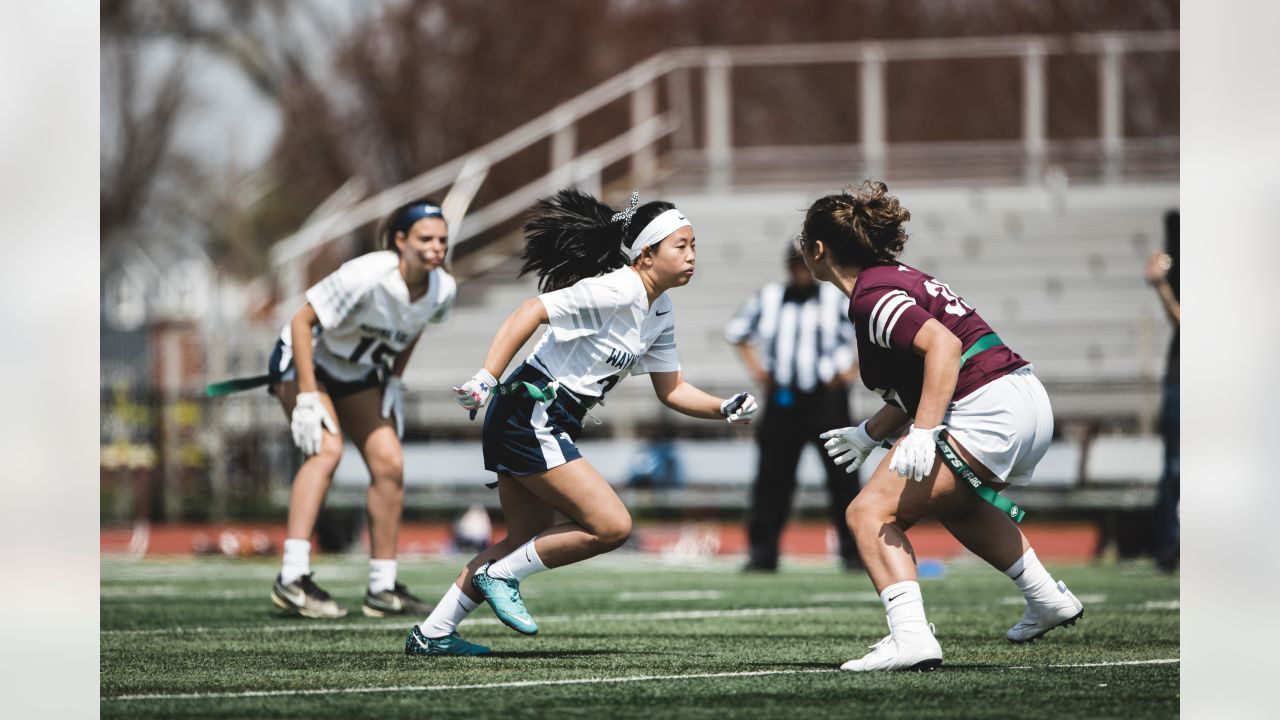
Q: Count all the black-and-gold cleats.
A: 2